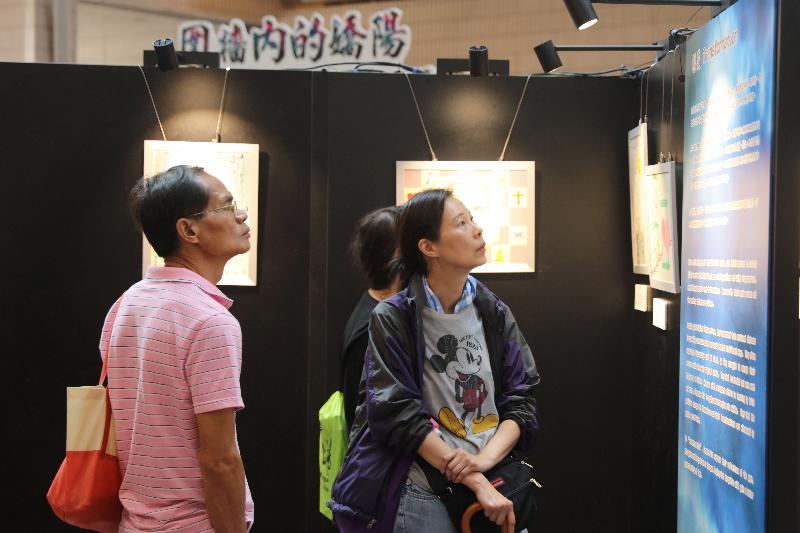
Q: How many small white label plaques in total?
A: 2